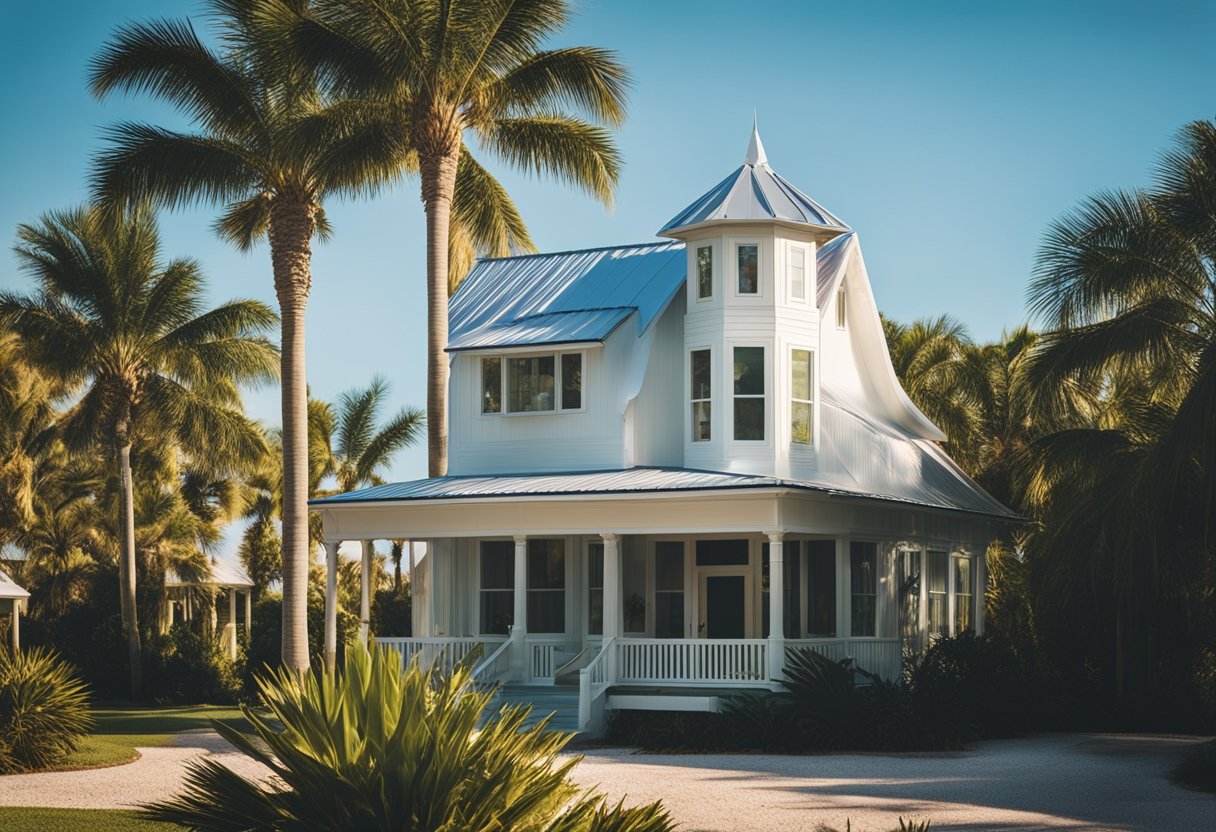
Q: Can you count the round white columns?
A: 5